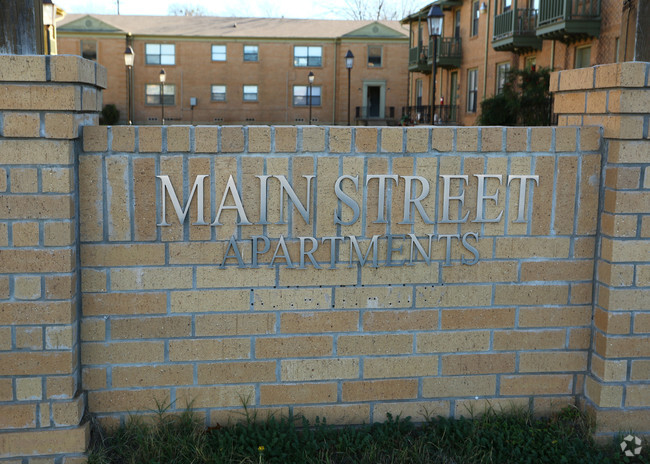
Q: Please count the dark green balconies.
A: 4